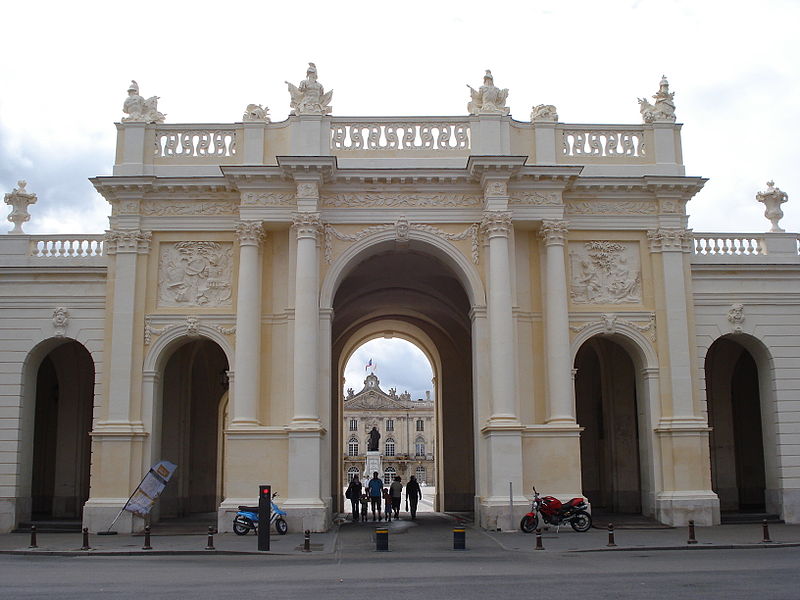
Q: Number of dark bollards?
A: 11